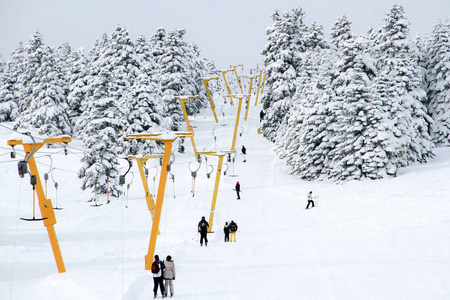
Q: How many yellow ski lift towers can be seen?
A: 12